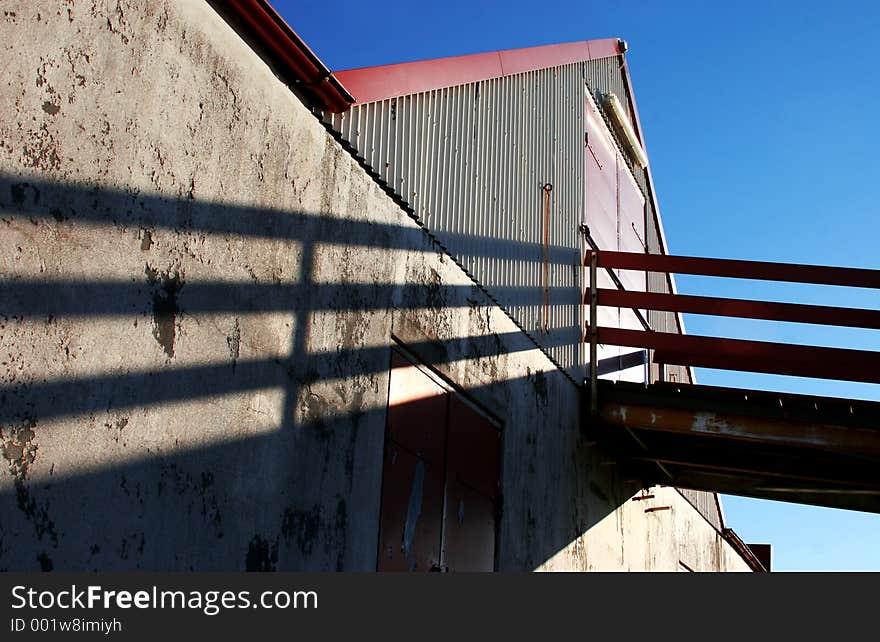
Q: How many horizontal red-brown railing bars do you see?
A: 3